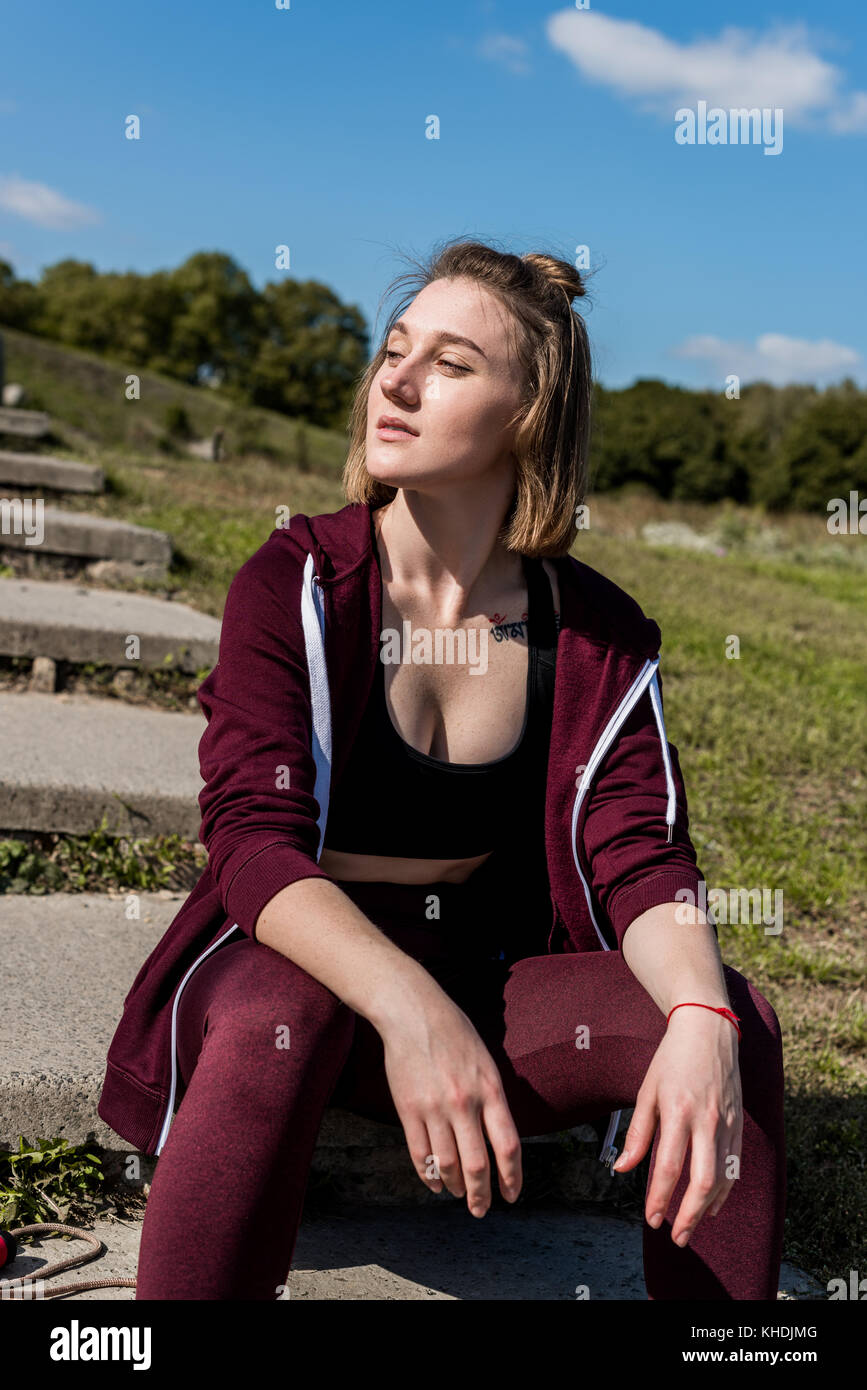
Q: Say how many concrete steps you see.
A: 7